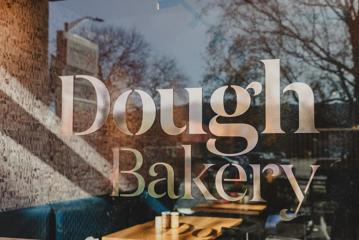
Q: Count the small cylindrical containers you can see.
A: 3